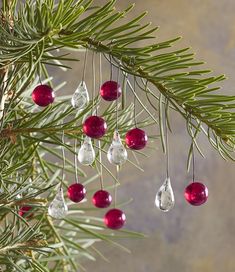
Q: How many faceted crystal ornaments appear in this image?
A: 5